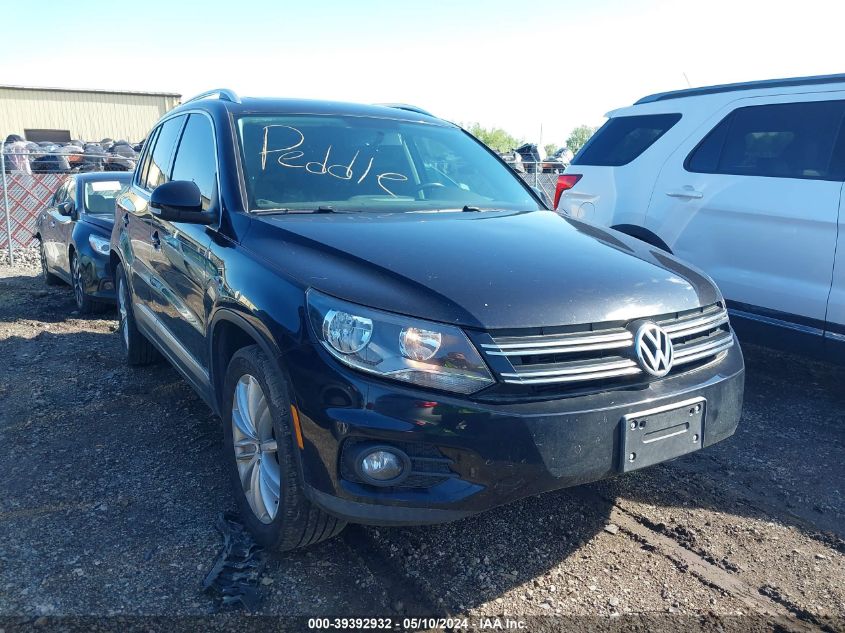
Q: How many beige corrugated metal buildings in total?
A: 1